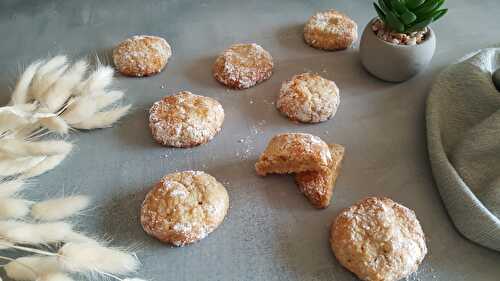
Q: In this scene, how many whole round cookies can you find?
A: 7